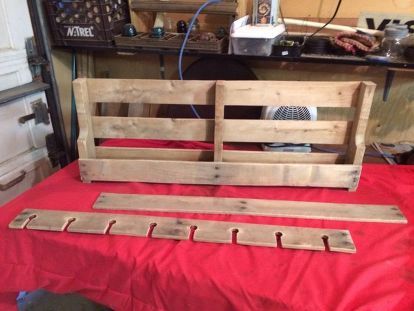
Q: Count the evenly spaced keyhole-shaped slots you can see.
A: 8